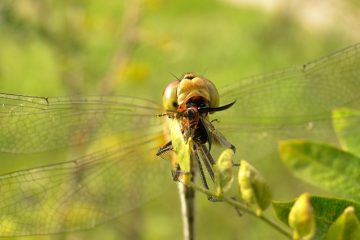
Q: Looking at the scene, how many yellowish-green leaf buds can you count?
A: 4